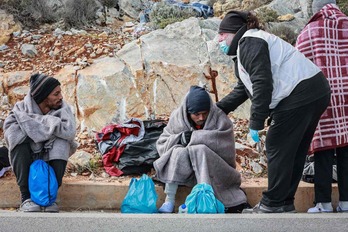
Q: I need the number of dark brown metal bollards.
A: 0